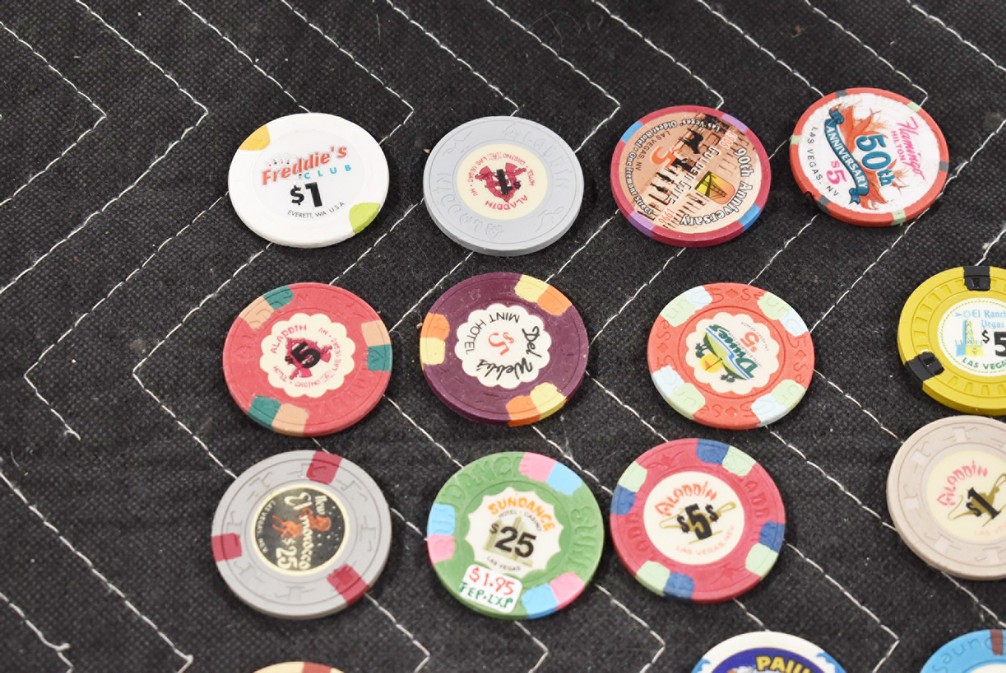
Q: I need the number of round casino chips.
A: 15